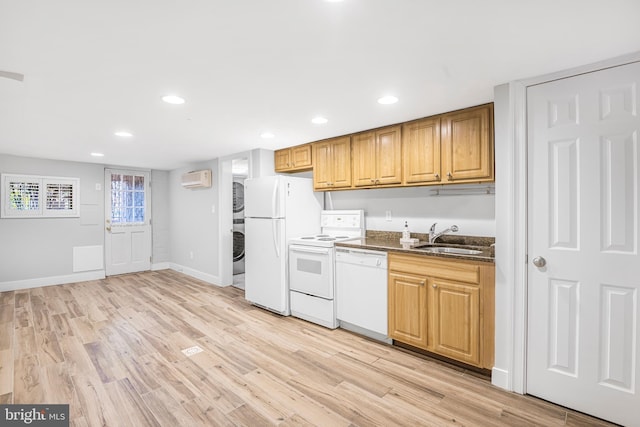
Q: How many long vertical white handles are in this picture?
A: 2